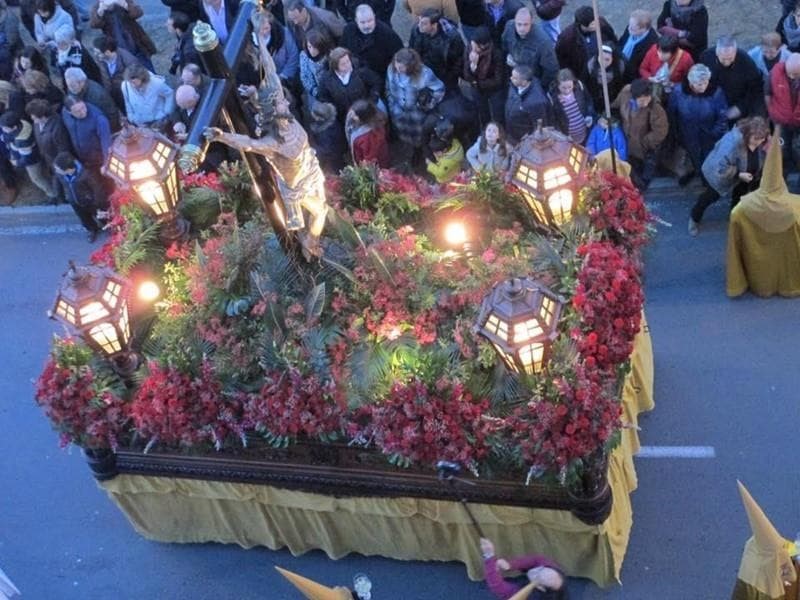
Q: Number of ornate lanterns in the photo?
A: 4